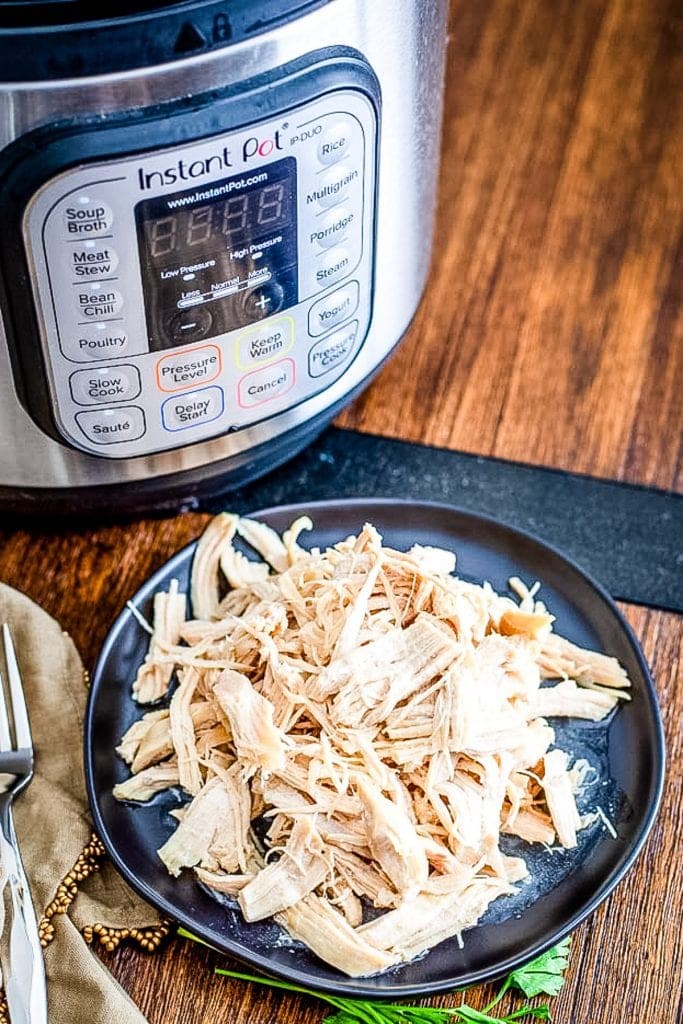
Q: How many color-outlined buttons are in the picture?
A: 4